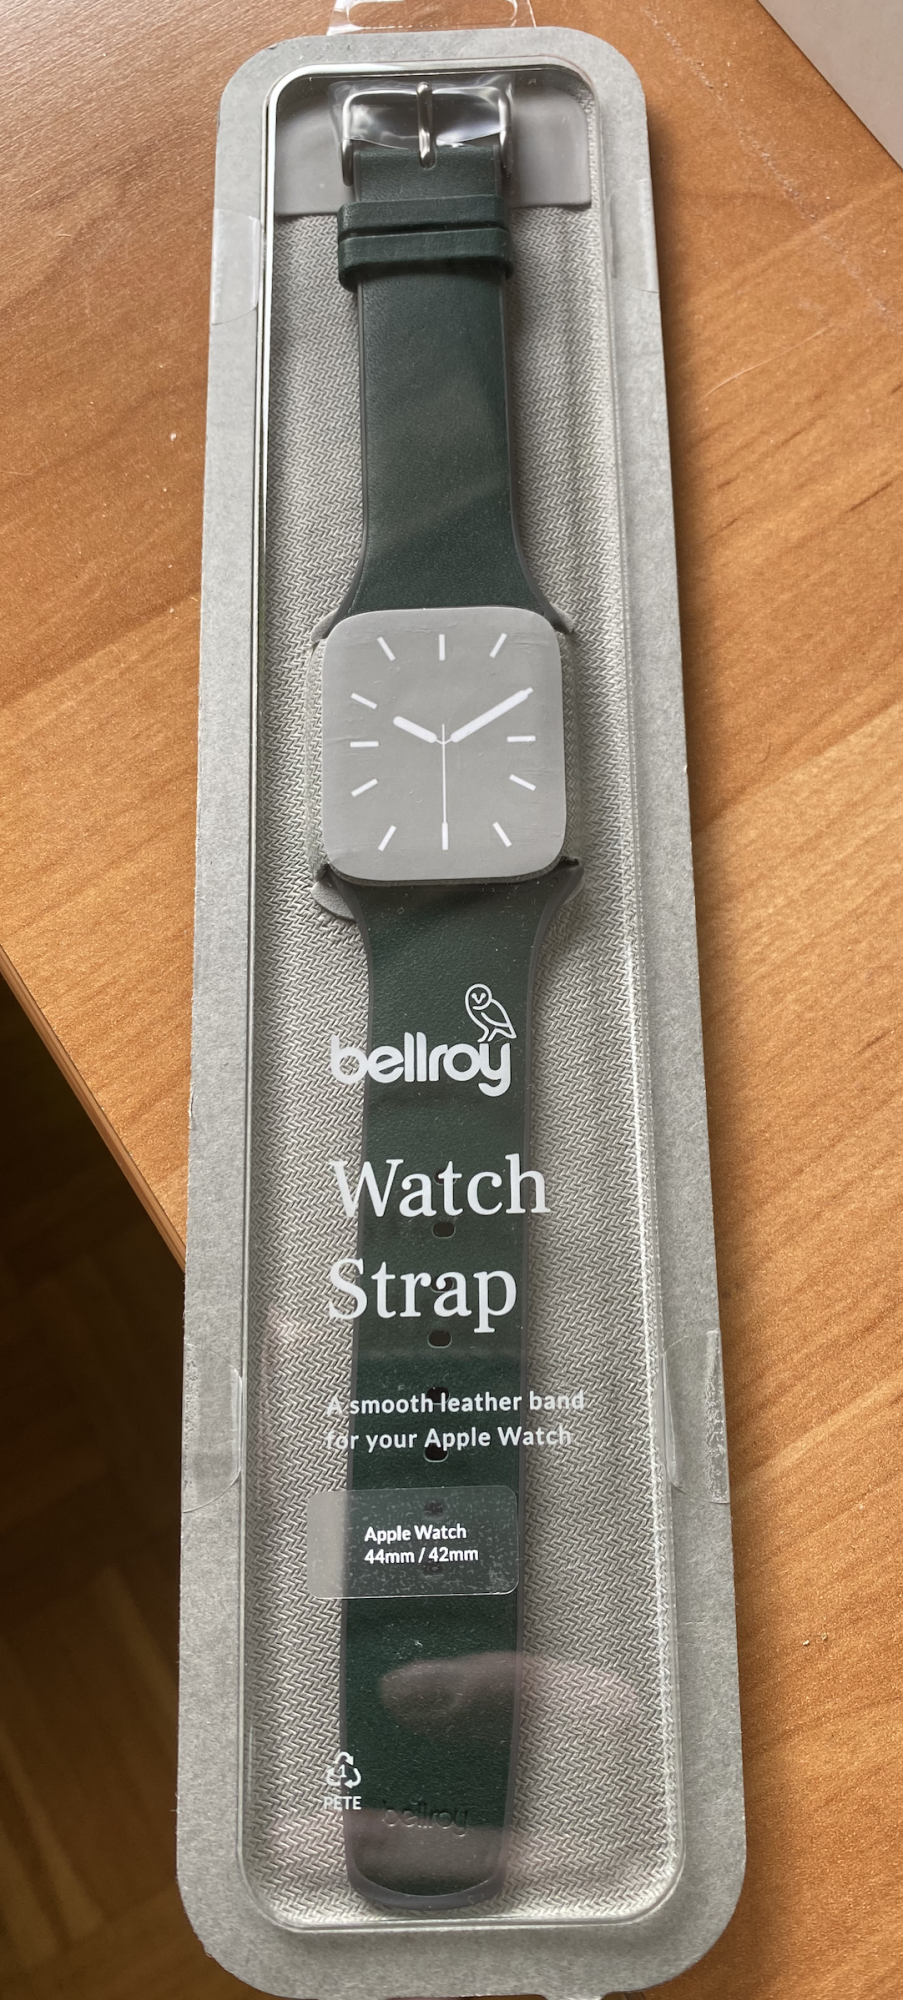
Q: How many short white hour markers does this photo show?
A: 11